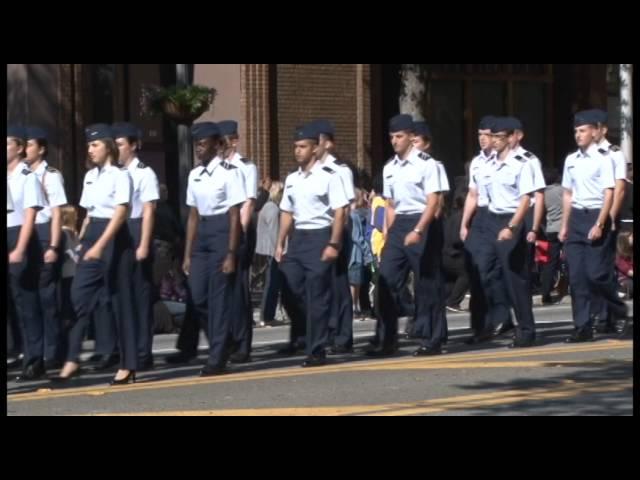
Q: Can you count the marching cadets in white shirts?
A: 15